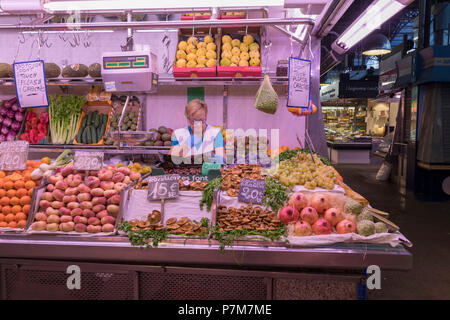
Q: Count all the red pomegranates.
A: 8